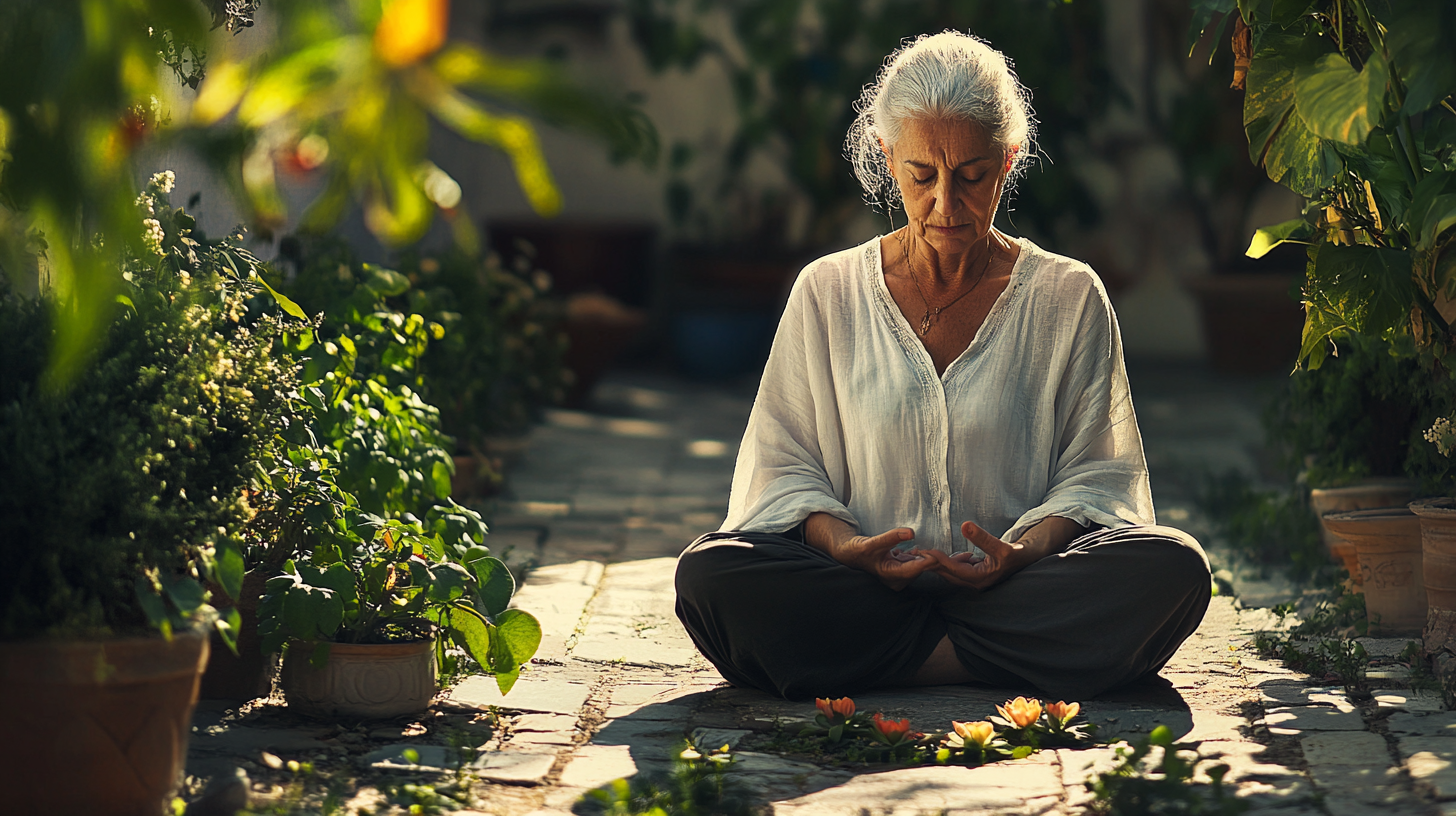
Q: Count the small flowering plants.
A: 5